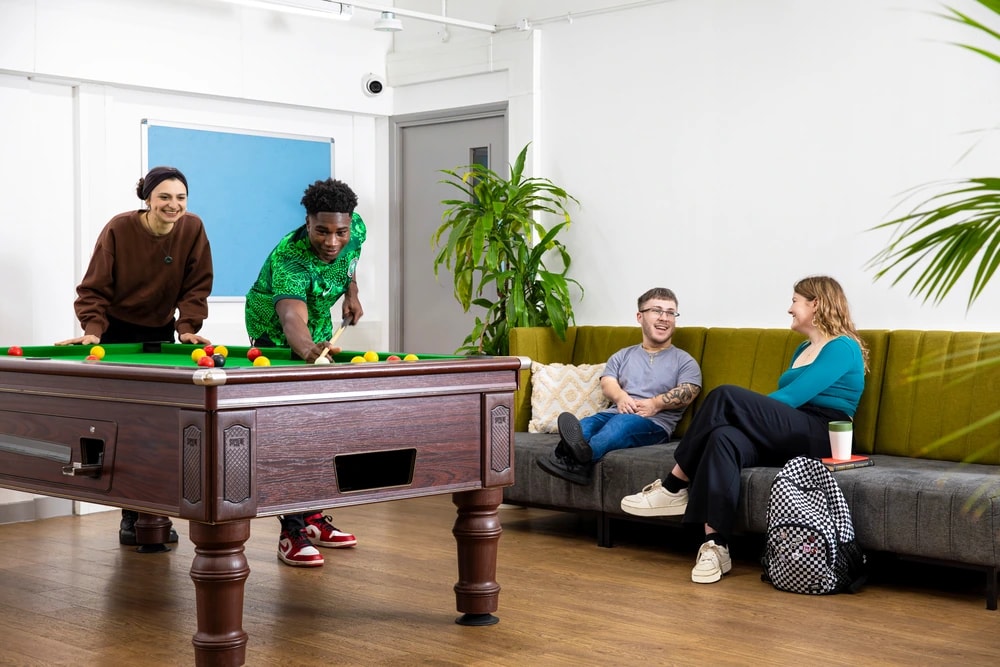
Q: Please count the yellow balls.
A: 7